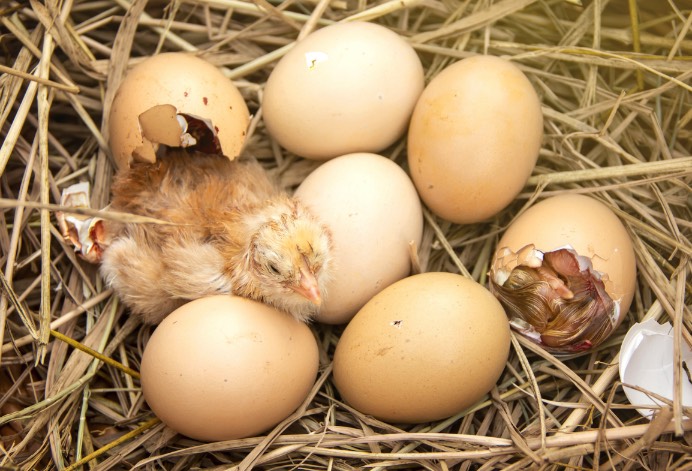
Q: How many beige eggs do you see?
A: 7